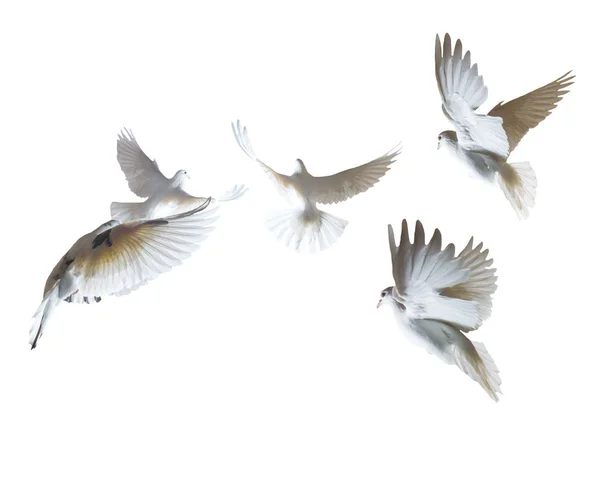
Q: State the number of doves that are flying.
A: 5